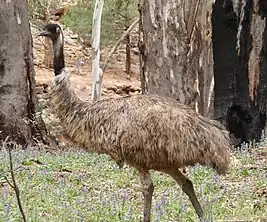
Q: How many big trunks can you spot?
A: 3